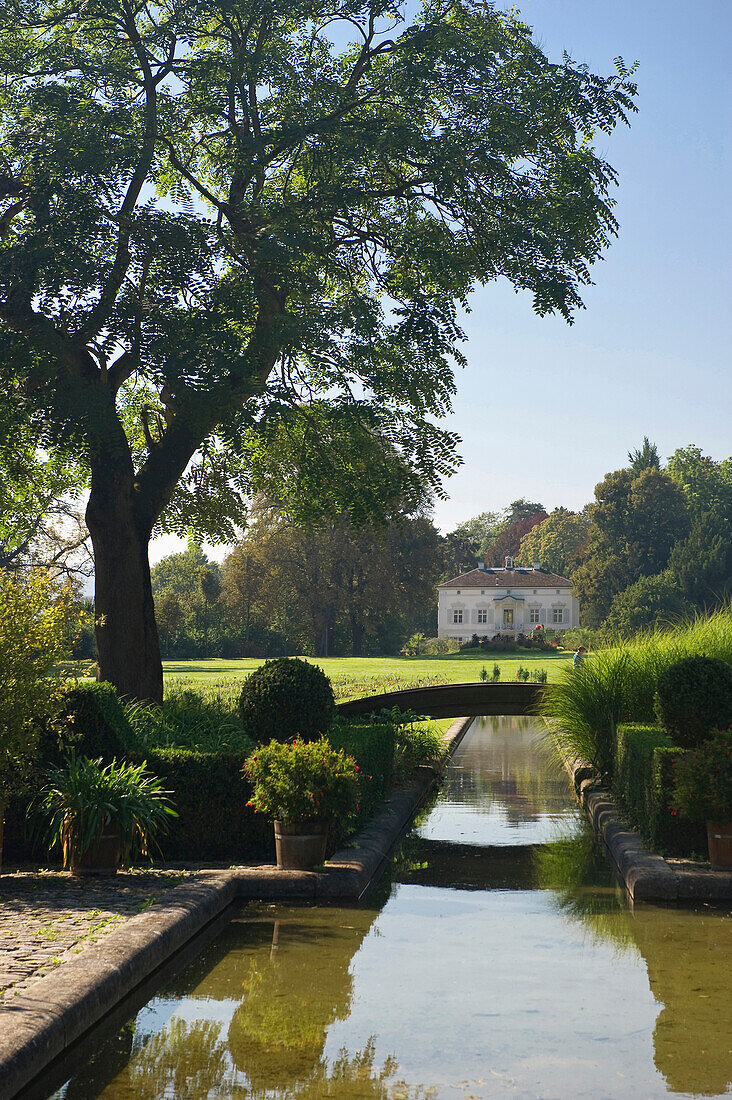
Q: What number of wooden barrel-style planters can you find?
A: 3